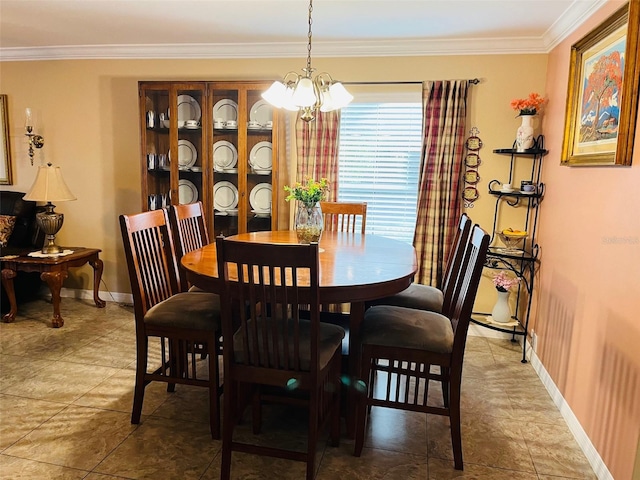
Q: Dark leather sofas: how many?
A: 1